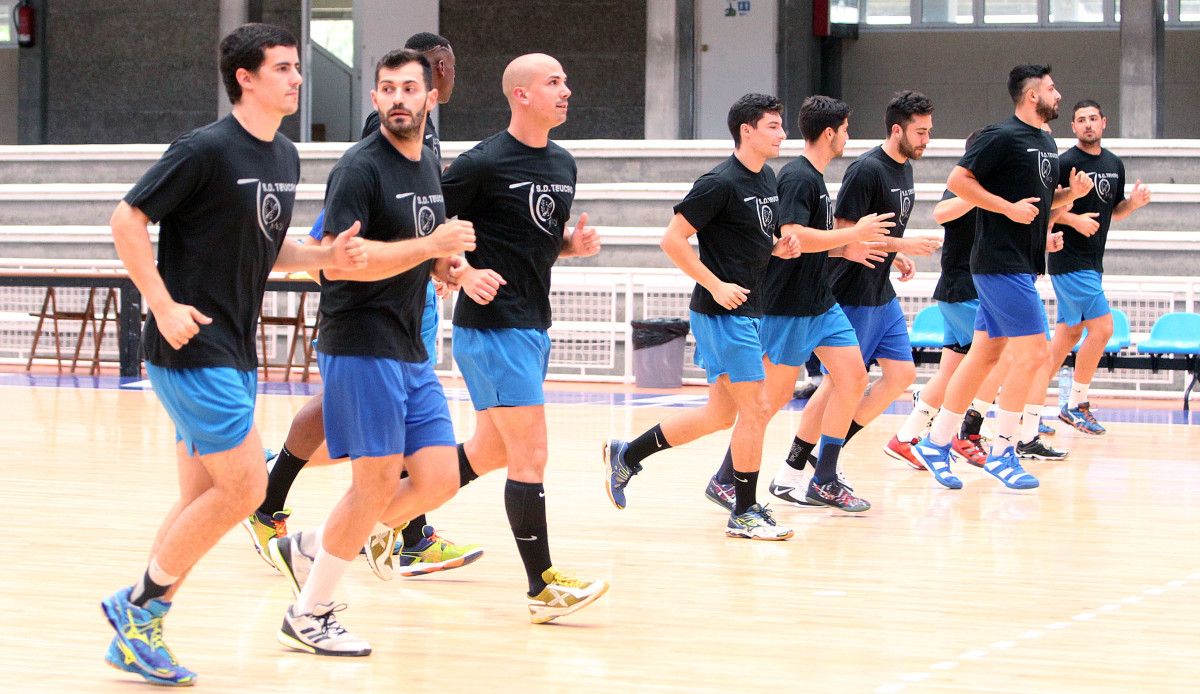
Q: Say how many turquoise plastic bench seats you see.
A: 3